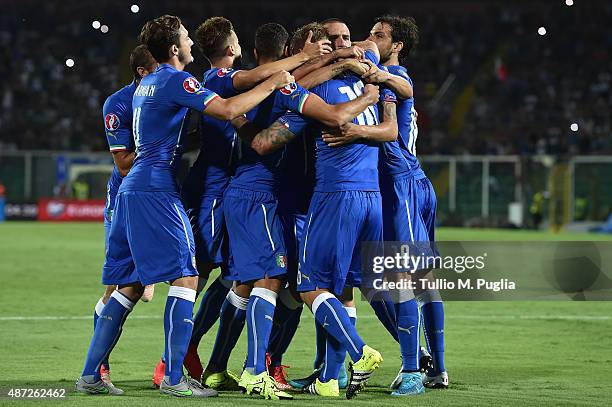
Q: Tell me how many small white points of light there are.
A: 7